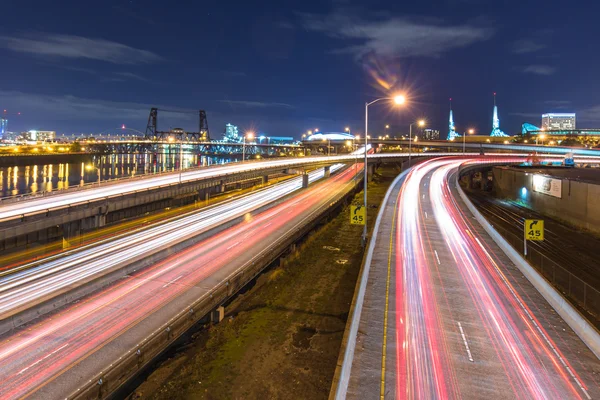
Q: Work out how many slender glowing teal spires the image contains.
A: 2